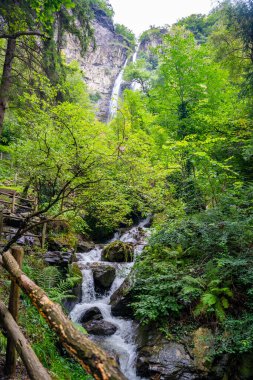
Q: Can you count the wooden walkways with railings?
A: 1